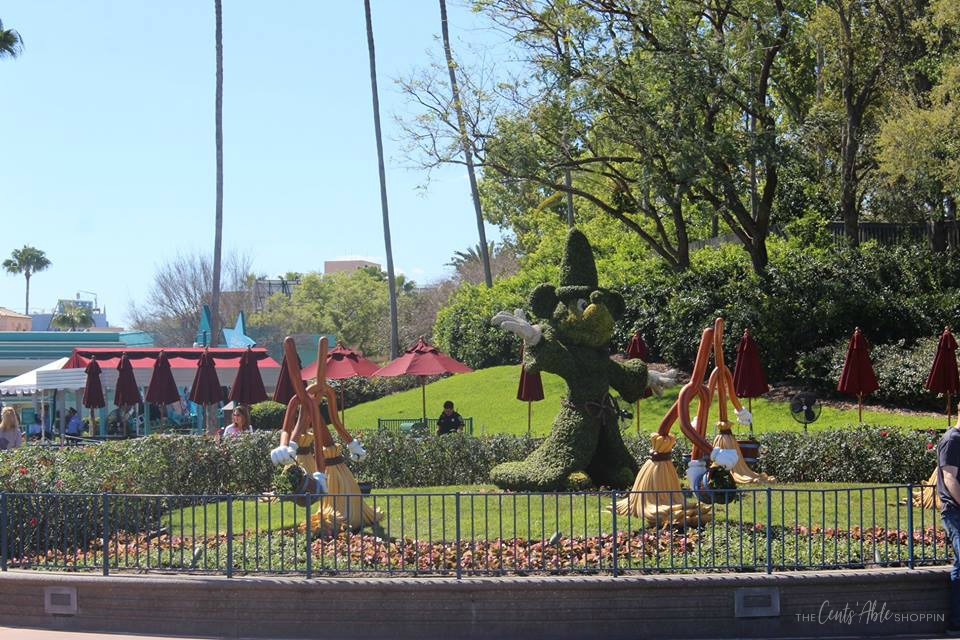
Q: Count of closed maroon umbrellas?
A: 11